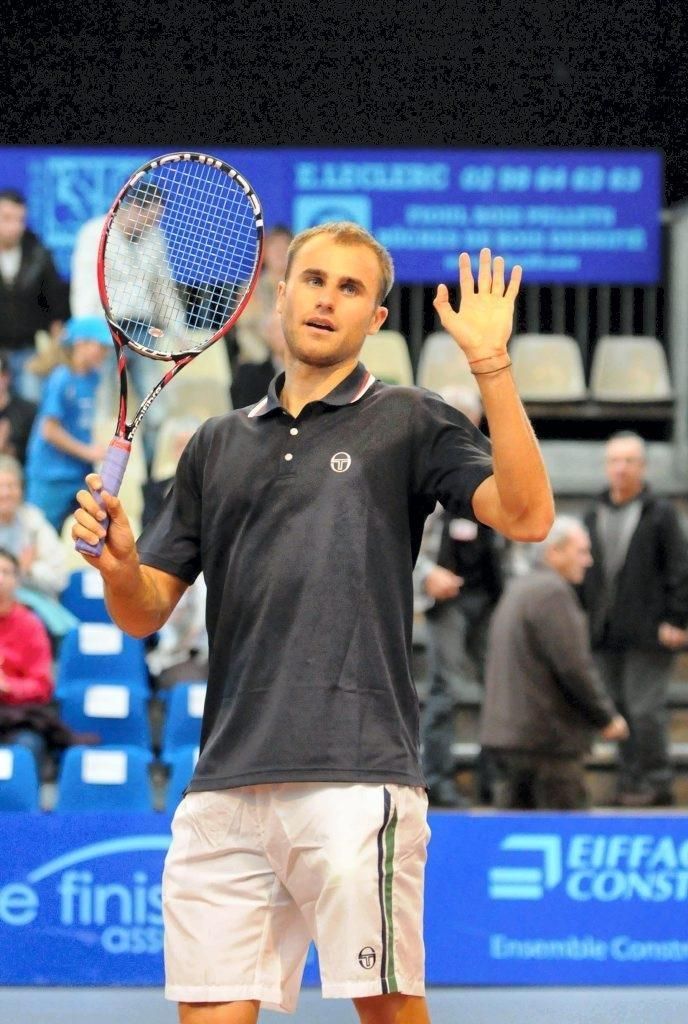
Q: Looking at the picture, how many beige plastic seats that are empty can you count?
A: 4